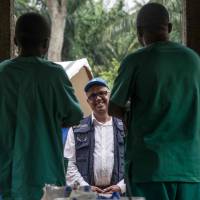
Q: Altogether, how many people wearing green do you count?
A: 2